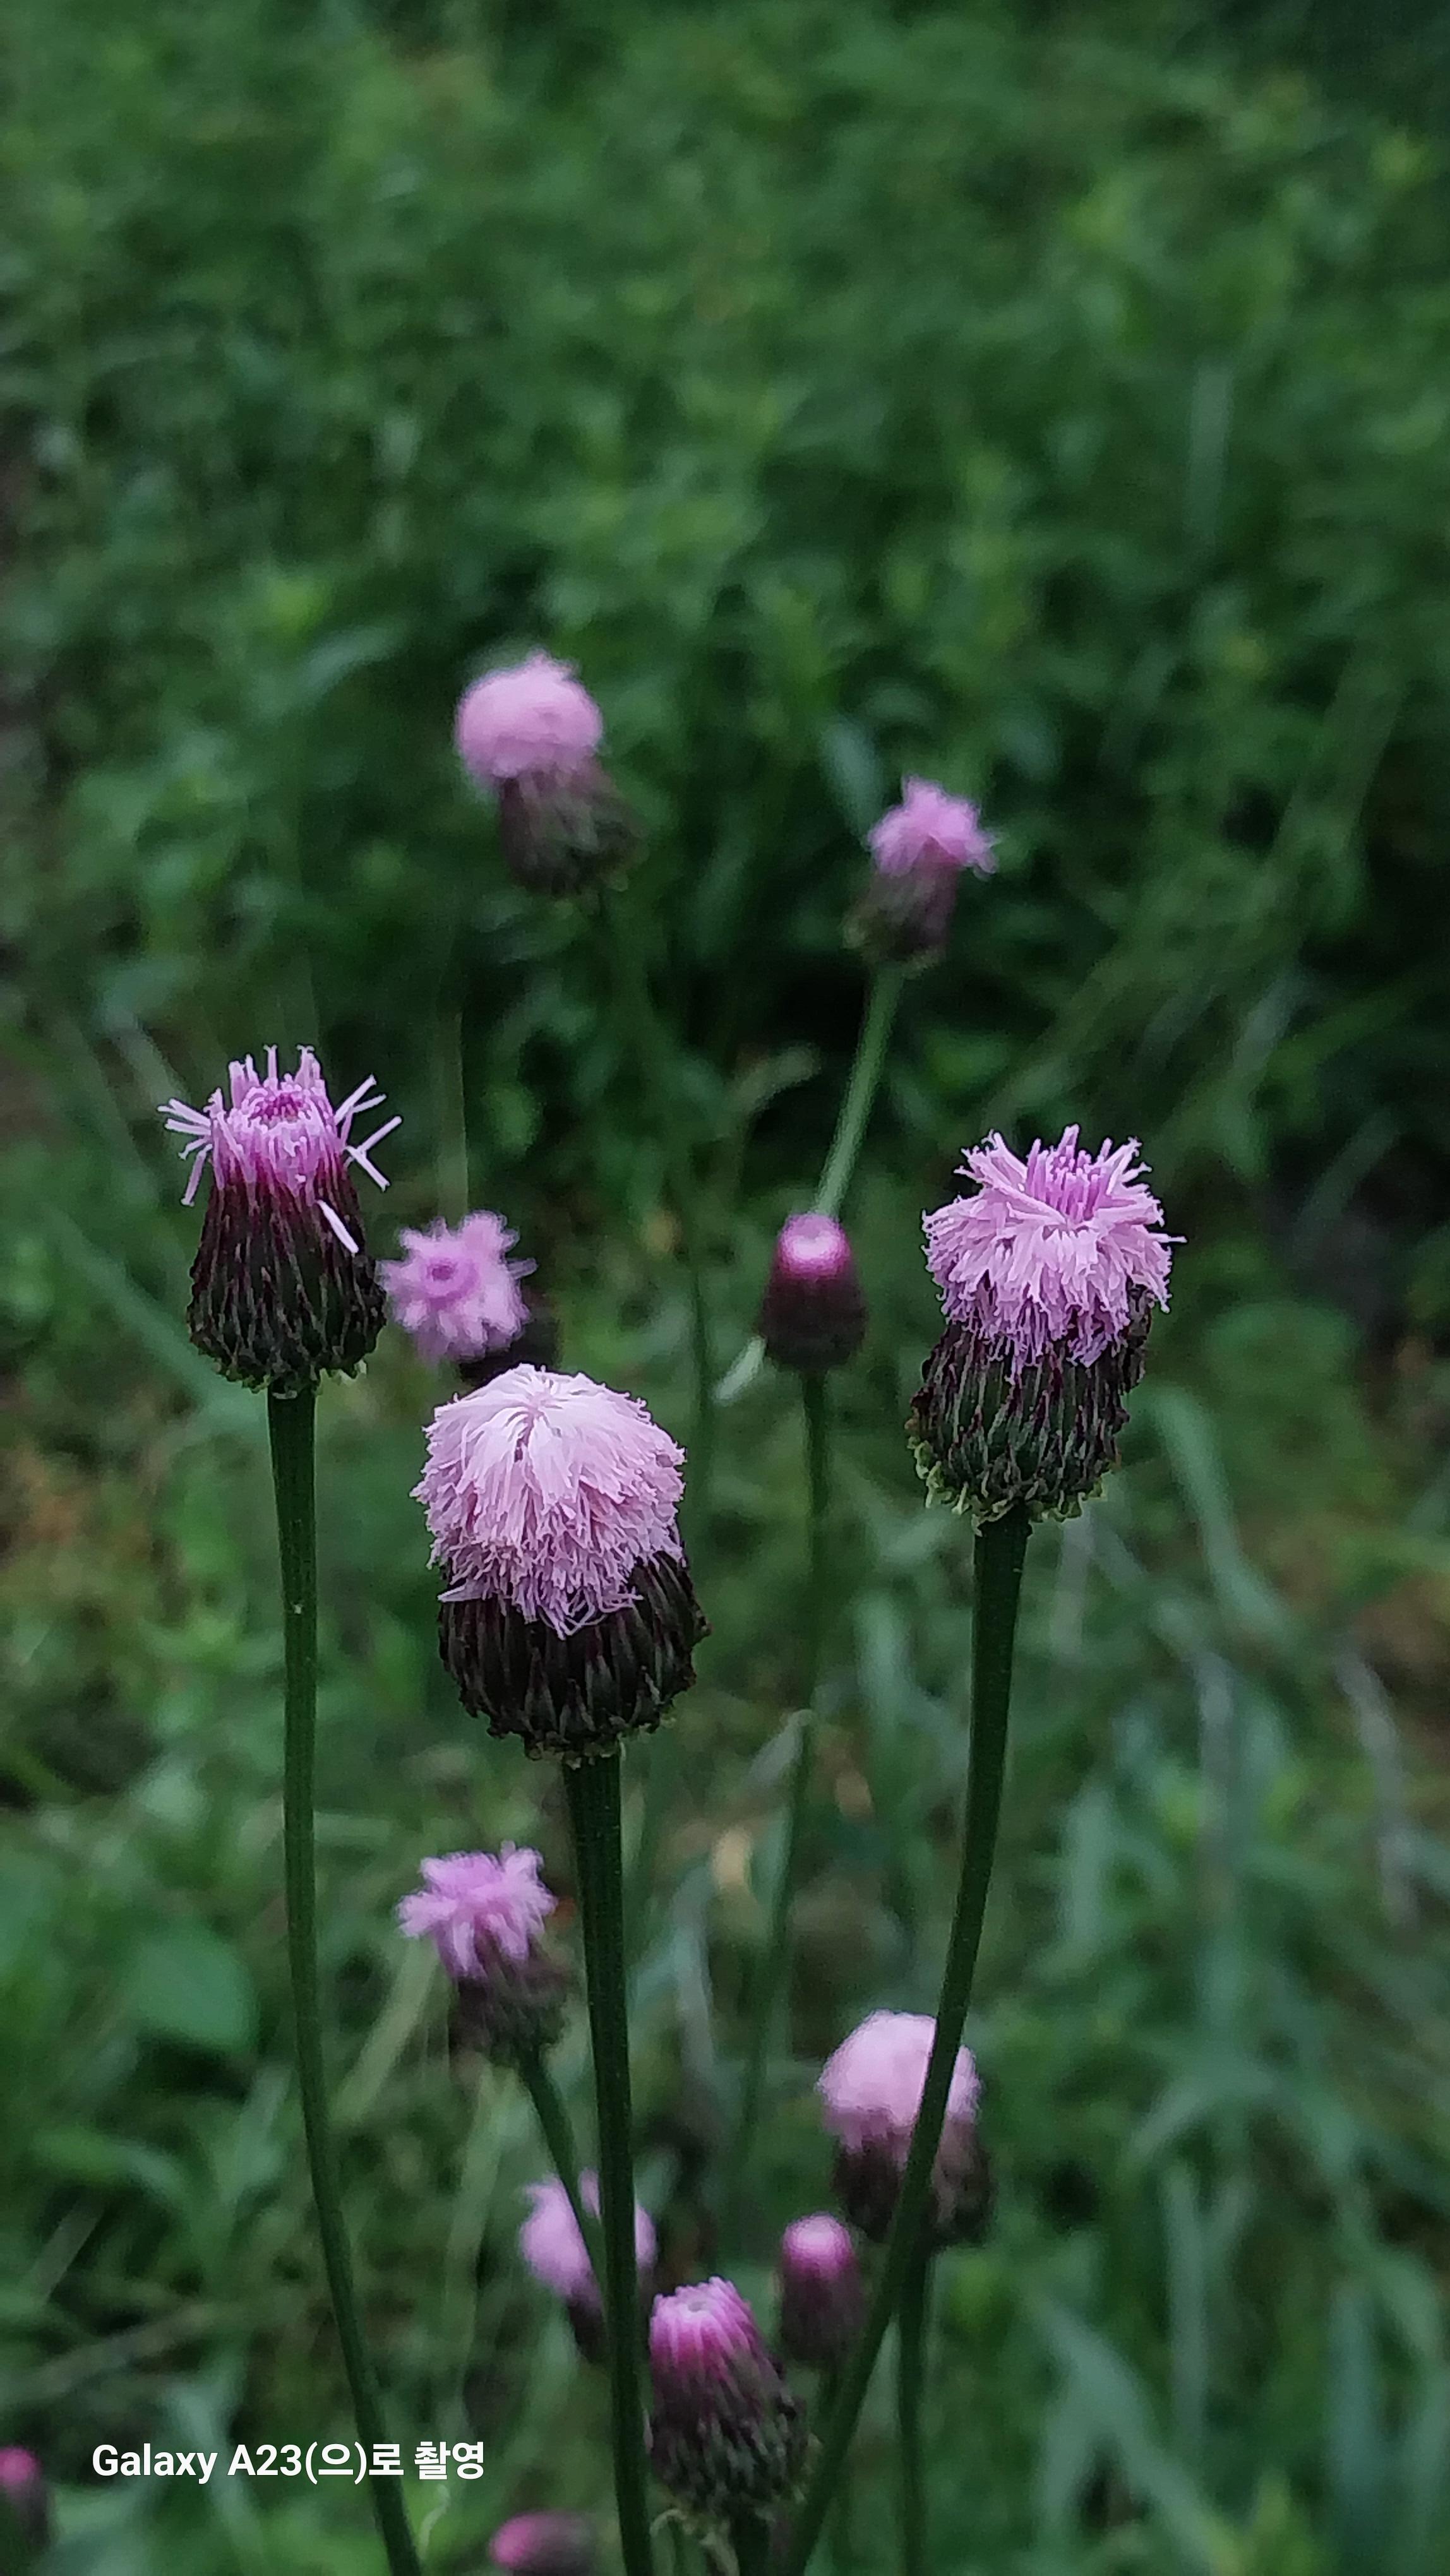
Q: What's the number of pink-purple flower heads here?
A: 14